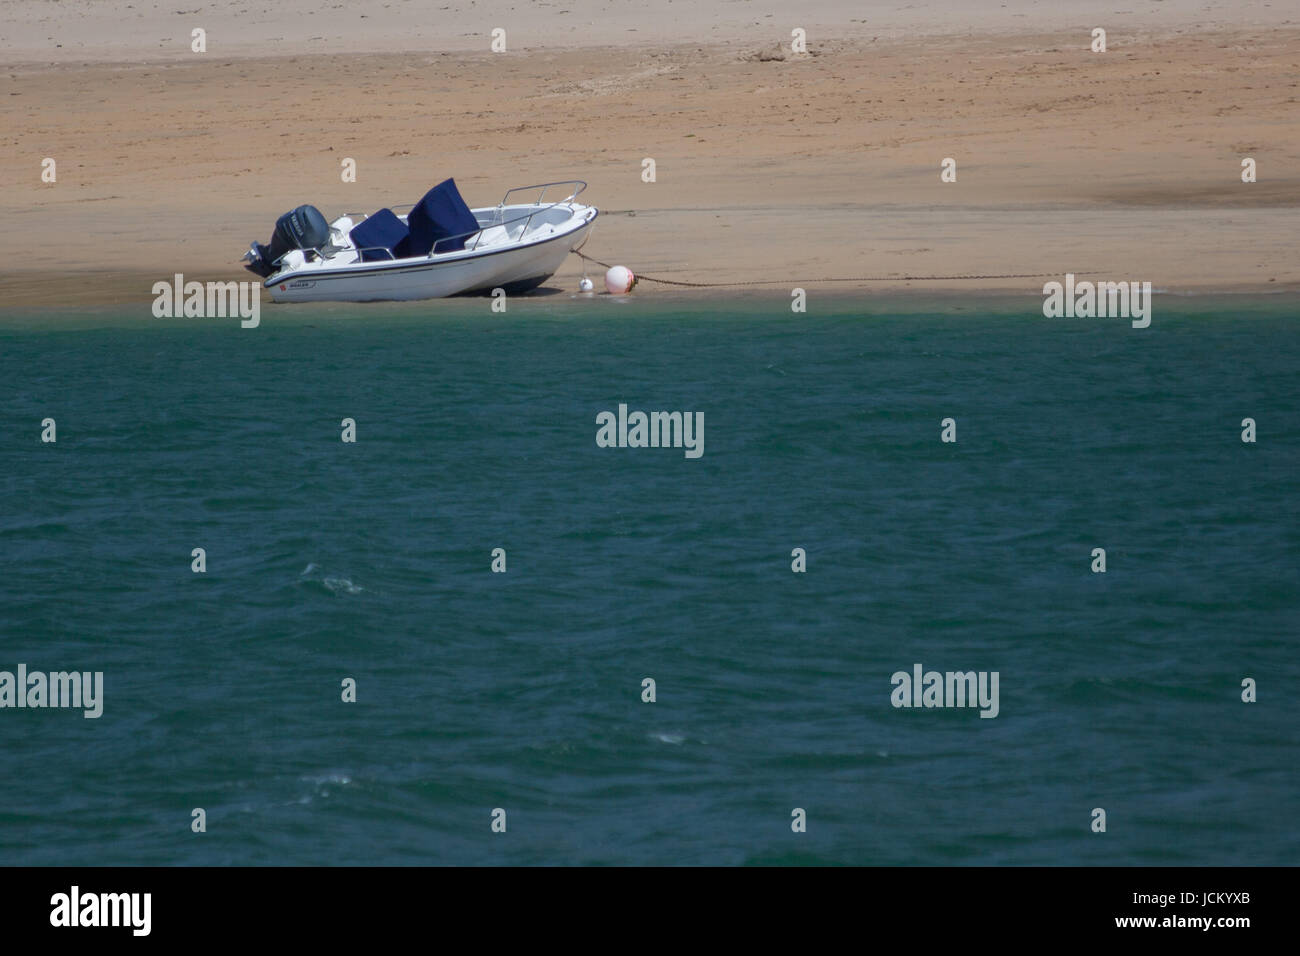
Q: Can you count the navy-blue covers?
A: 2